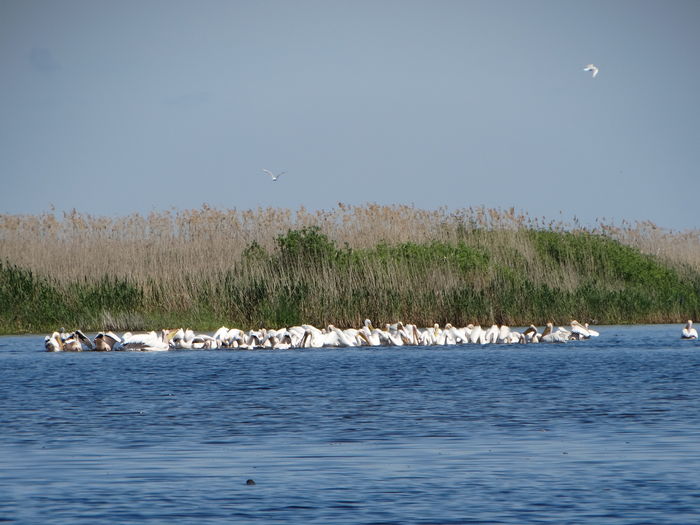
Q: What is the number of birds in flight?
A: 2